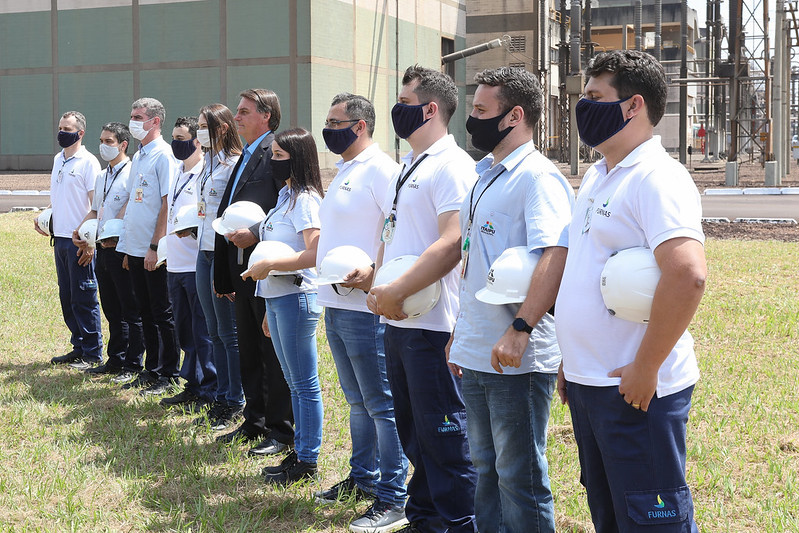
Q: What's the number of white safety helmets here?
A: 11